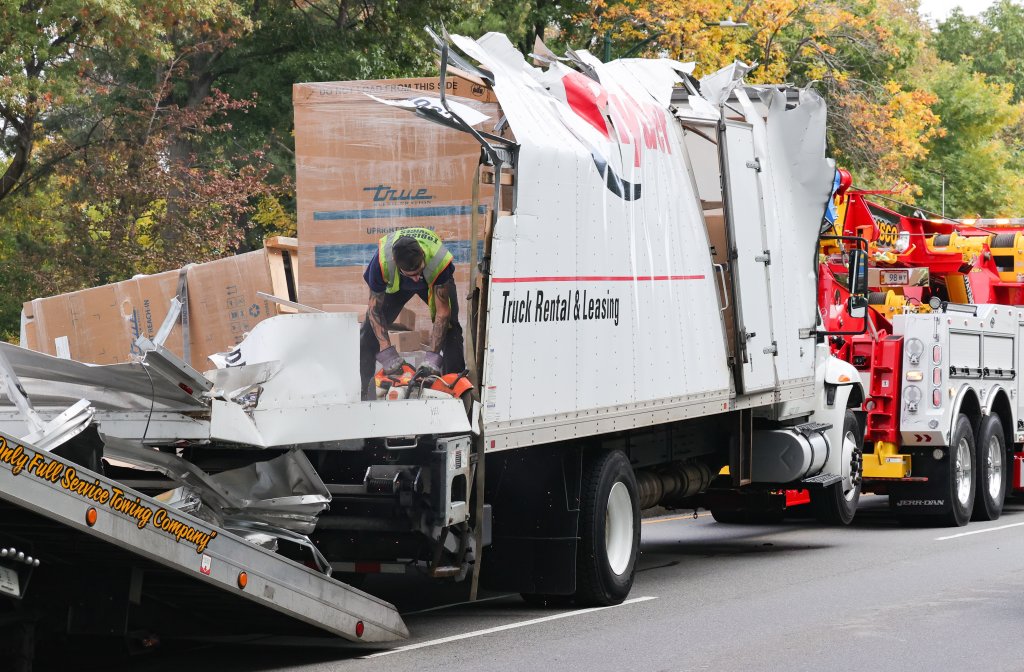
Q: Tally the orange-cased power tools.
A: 1